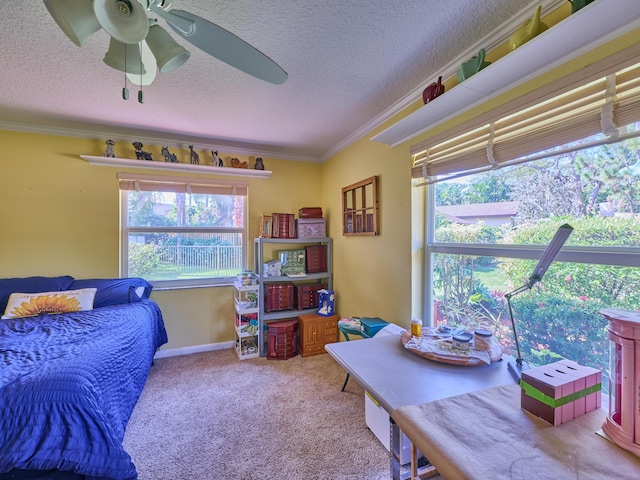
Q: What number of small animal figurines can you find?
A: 7